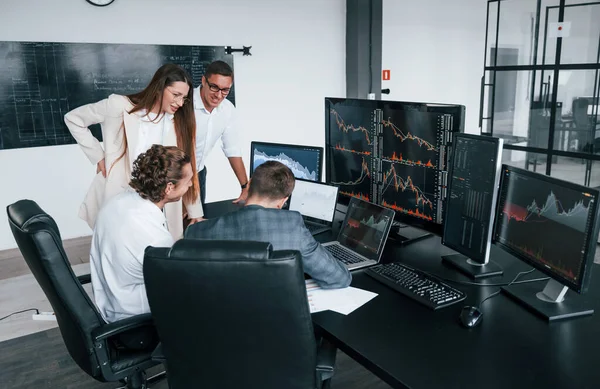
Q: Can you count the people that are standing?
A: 2